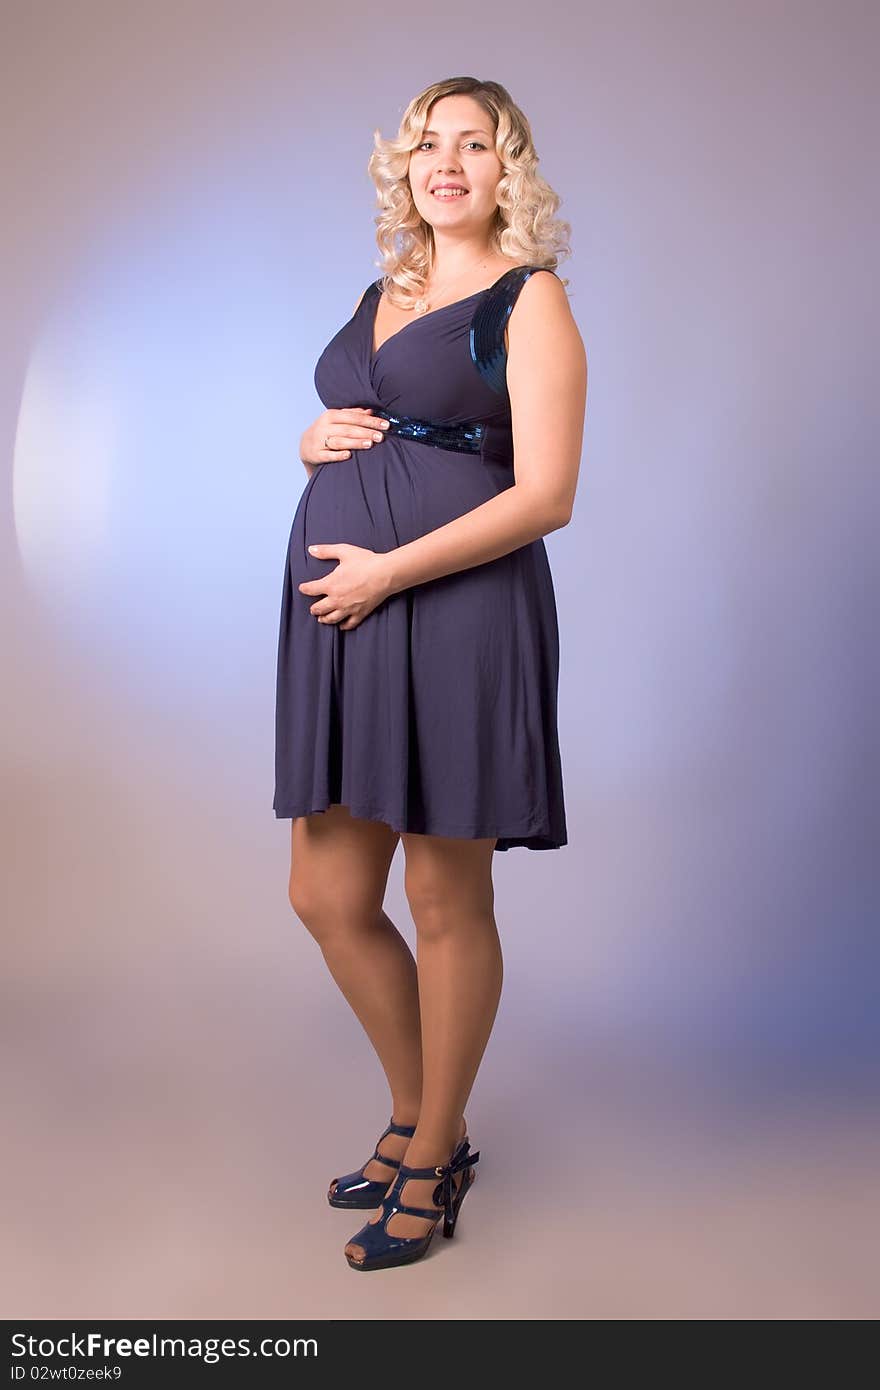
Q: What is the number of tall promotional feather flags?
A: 0